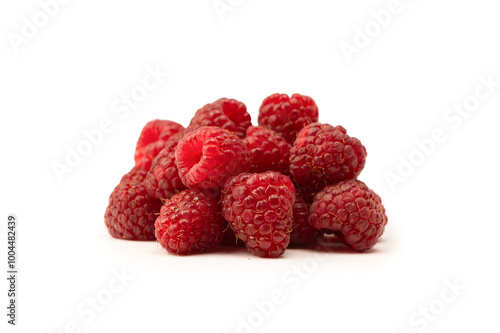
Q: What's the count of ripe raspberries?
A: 12